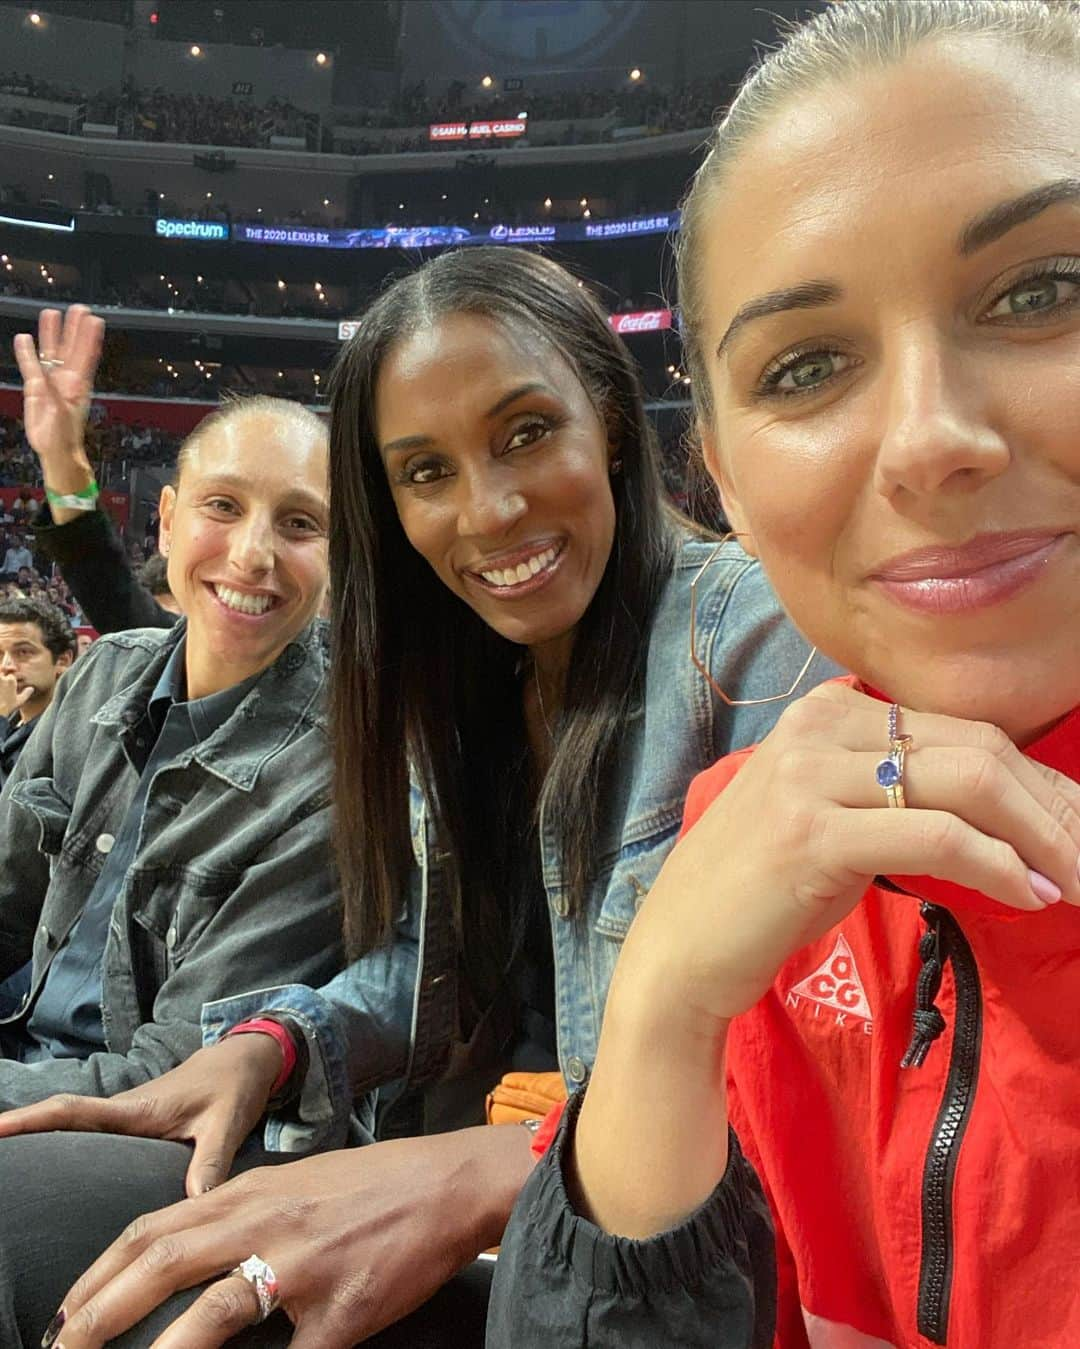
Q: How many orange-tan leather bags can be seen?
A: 1